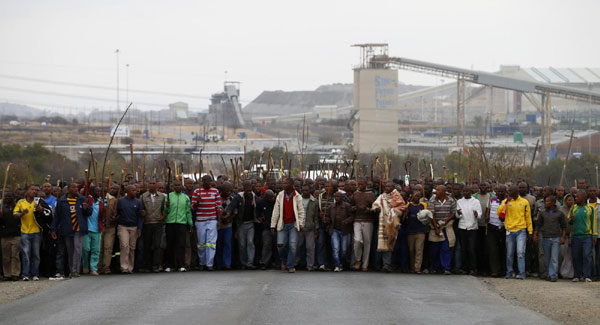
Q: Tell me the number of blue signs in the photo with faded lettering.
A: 1